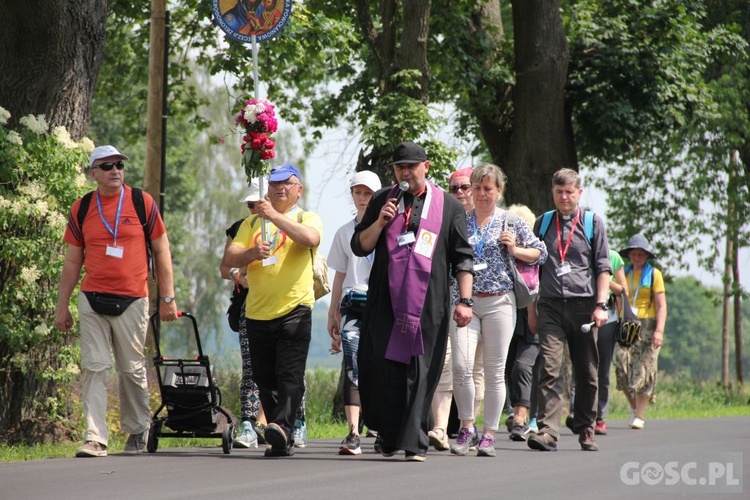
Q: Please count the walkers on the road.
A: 11